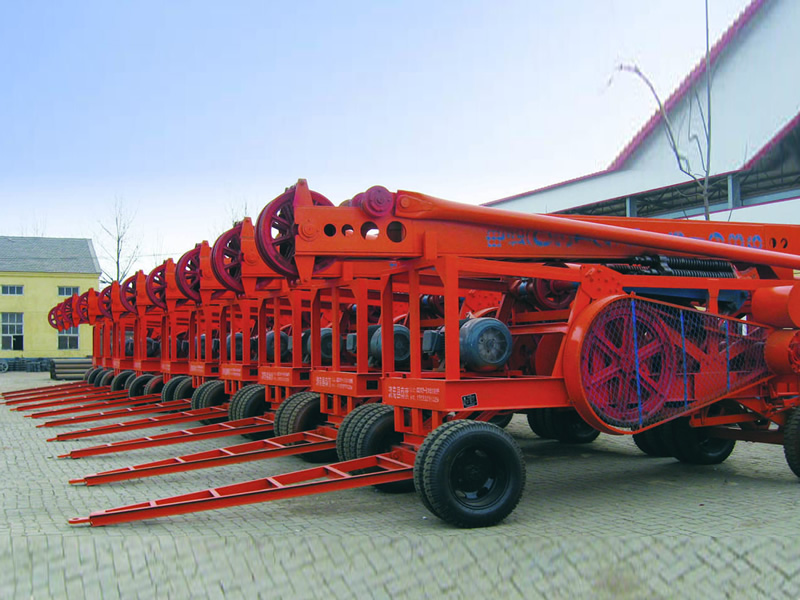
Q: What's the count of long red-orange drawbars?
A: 10